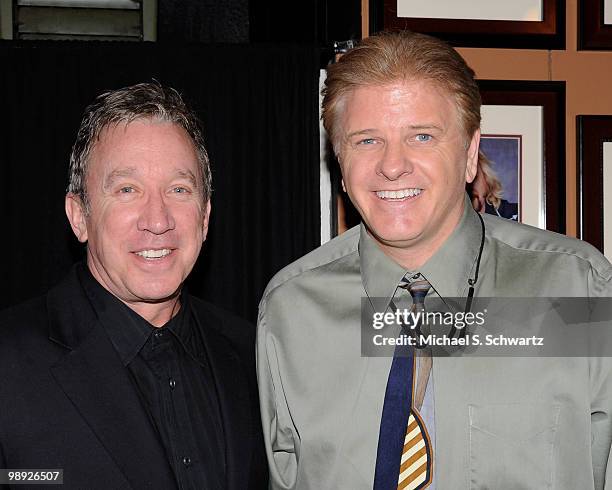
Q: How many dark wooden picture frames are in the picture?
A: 4